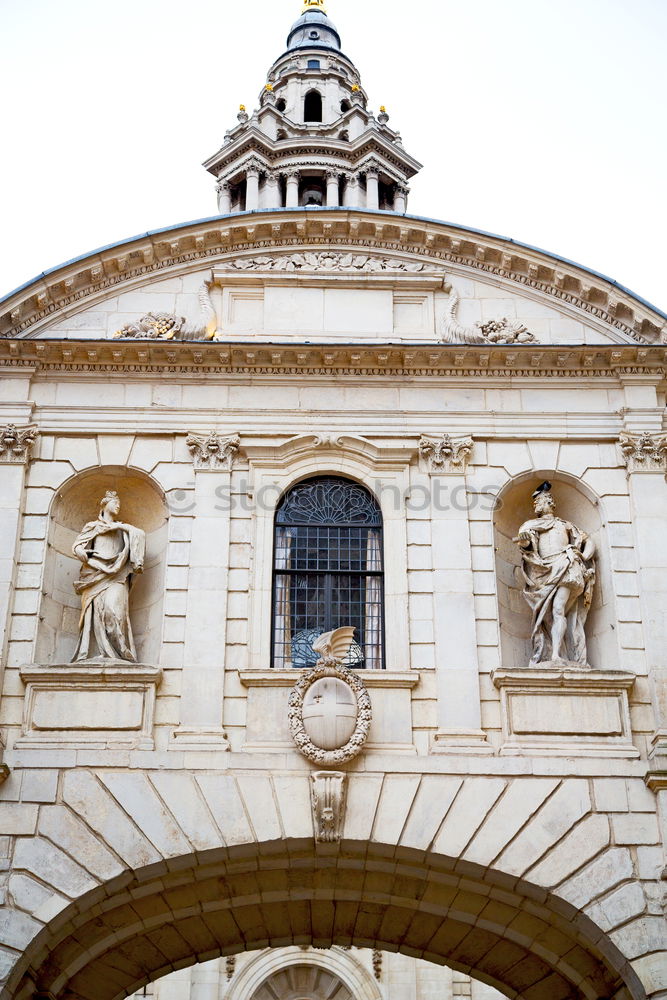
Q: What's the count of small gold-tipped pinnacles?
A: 4